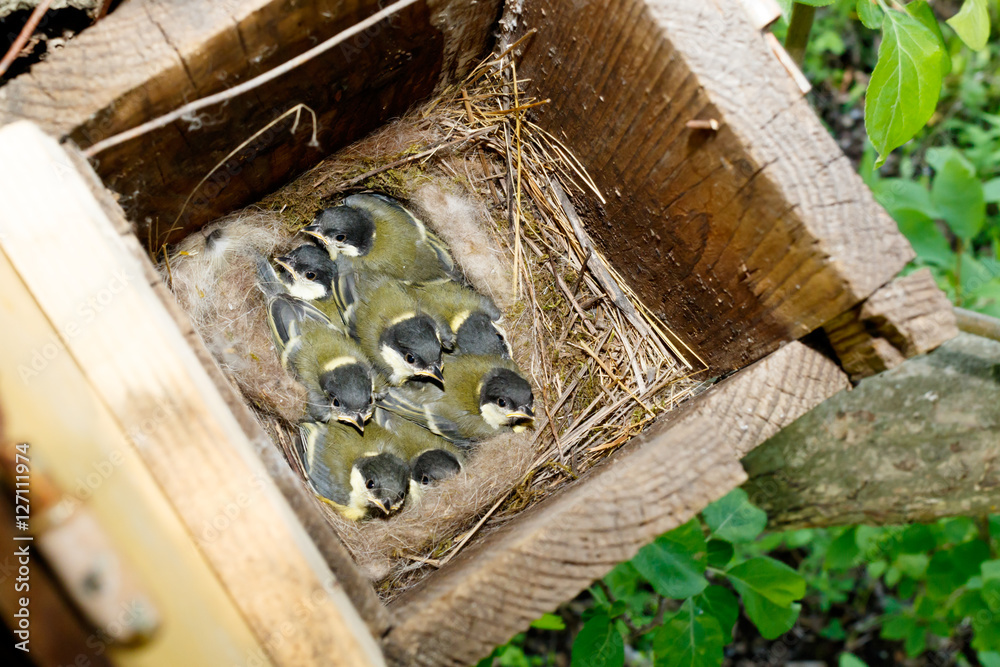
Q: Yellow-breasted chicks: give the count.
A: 8